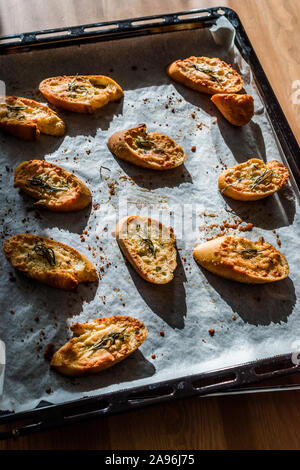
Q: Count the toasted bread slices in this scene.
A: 11